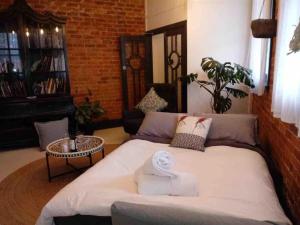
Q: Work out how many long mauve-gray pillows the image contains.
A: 2